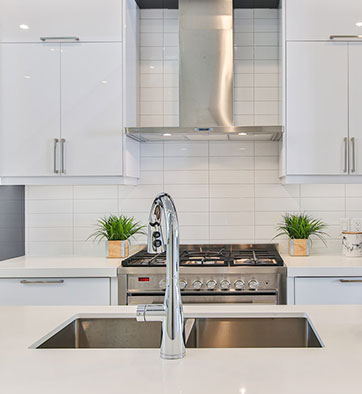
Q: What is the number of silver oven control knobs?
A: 7